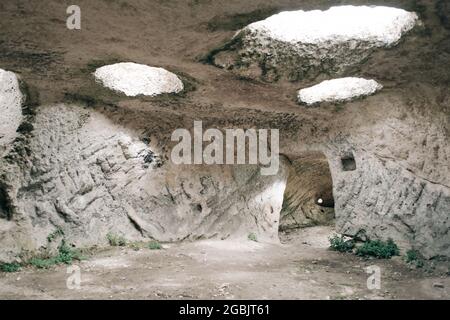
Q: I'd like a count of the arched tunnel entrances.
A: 1